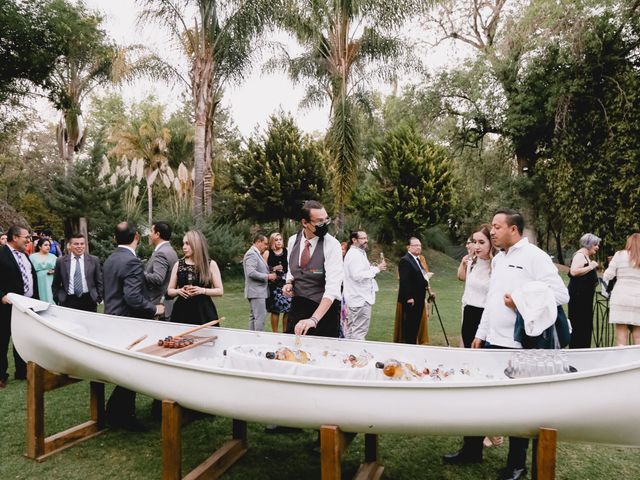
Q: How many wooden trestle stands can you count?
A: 4